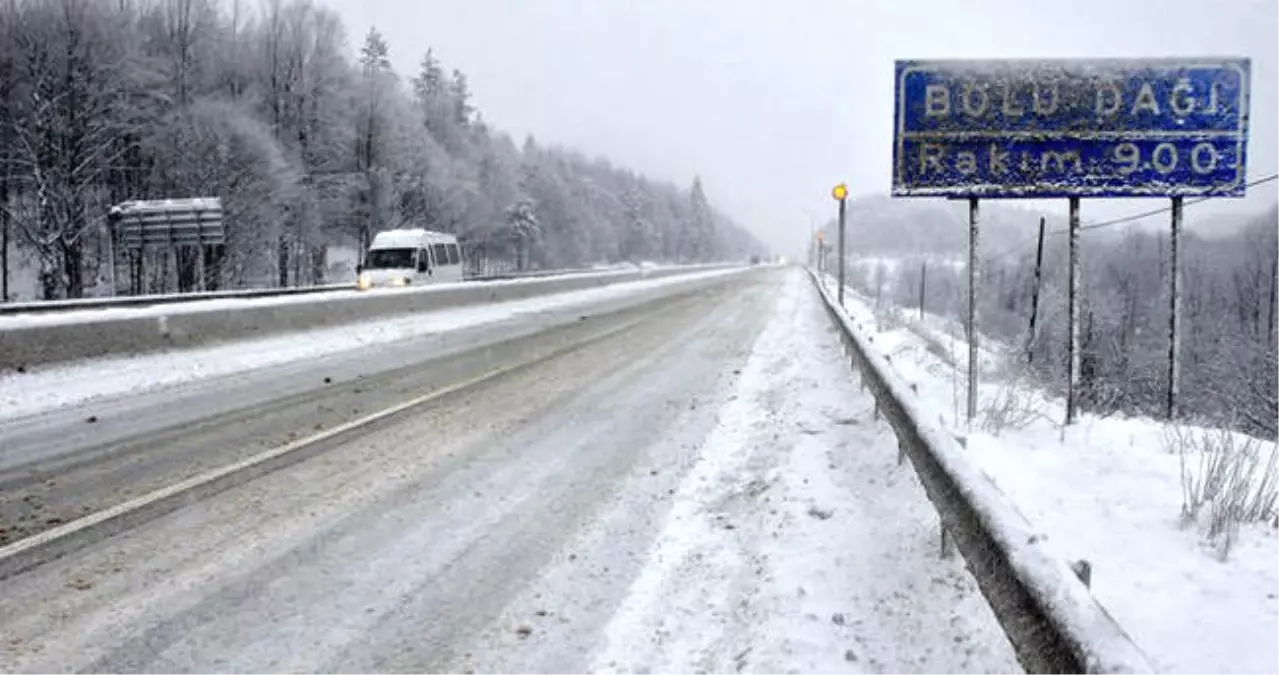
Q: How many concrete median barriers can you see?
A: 1